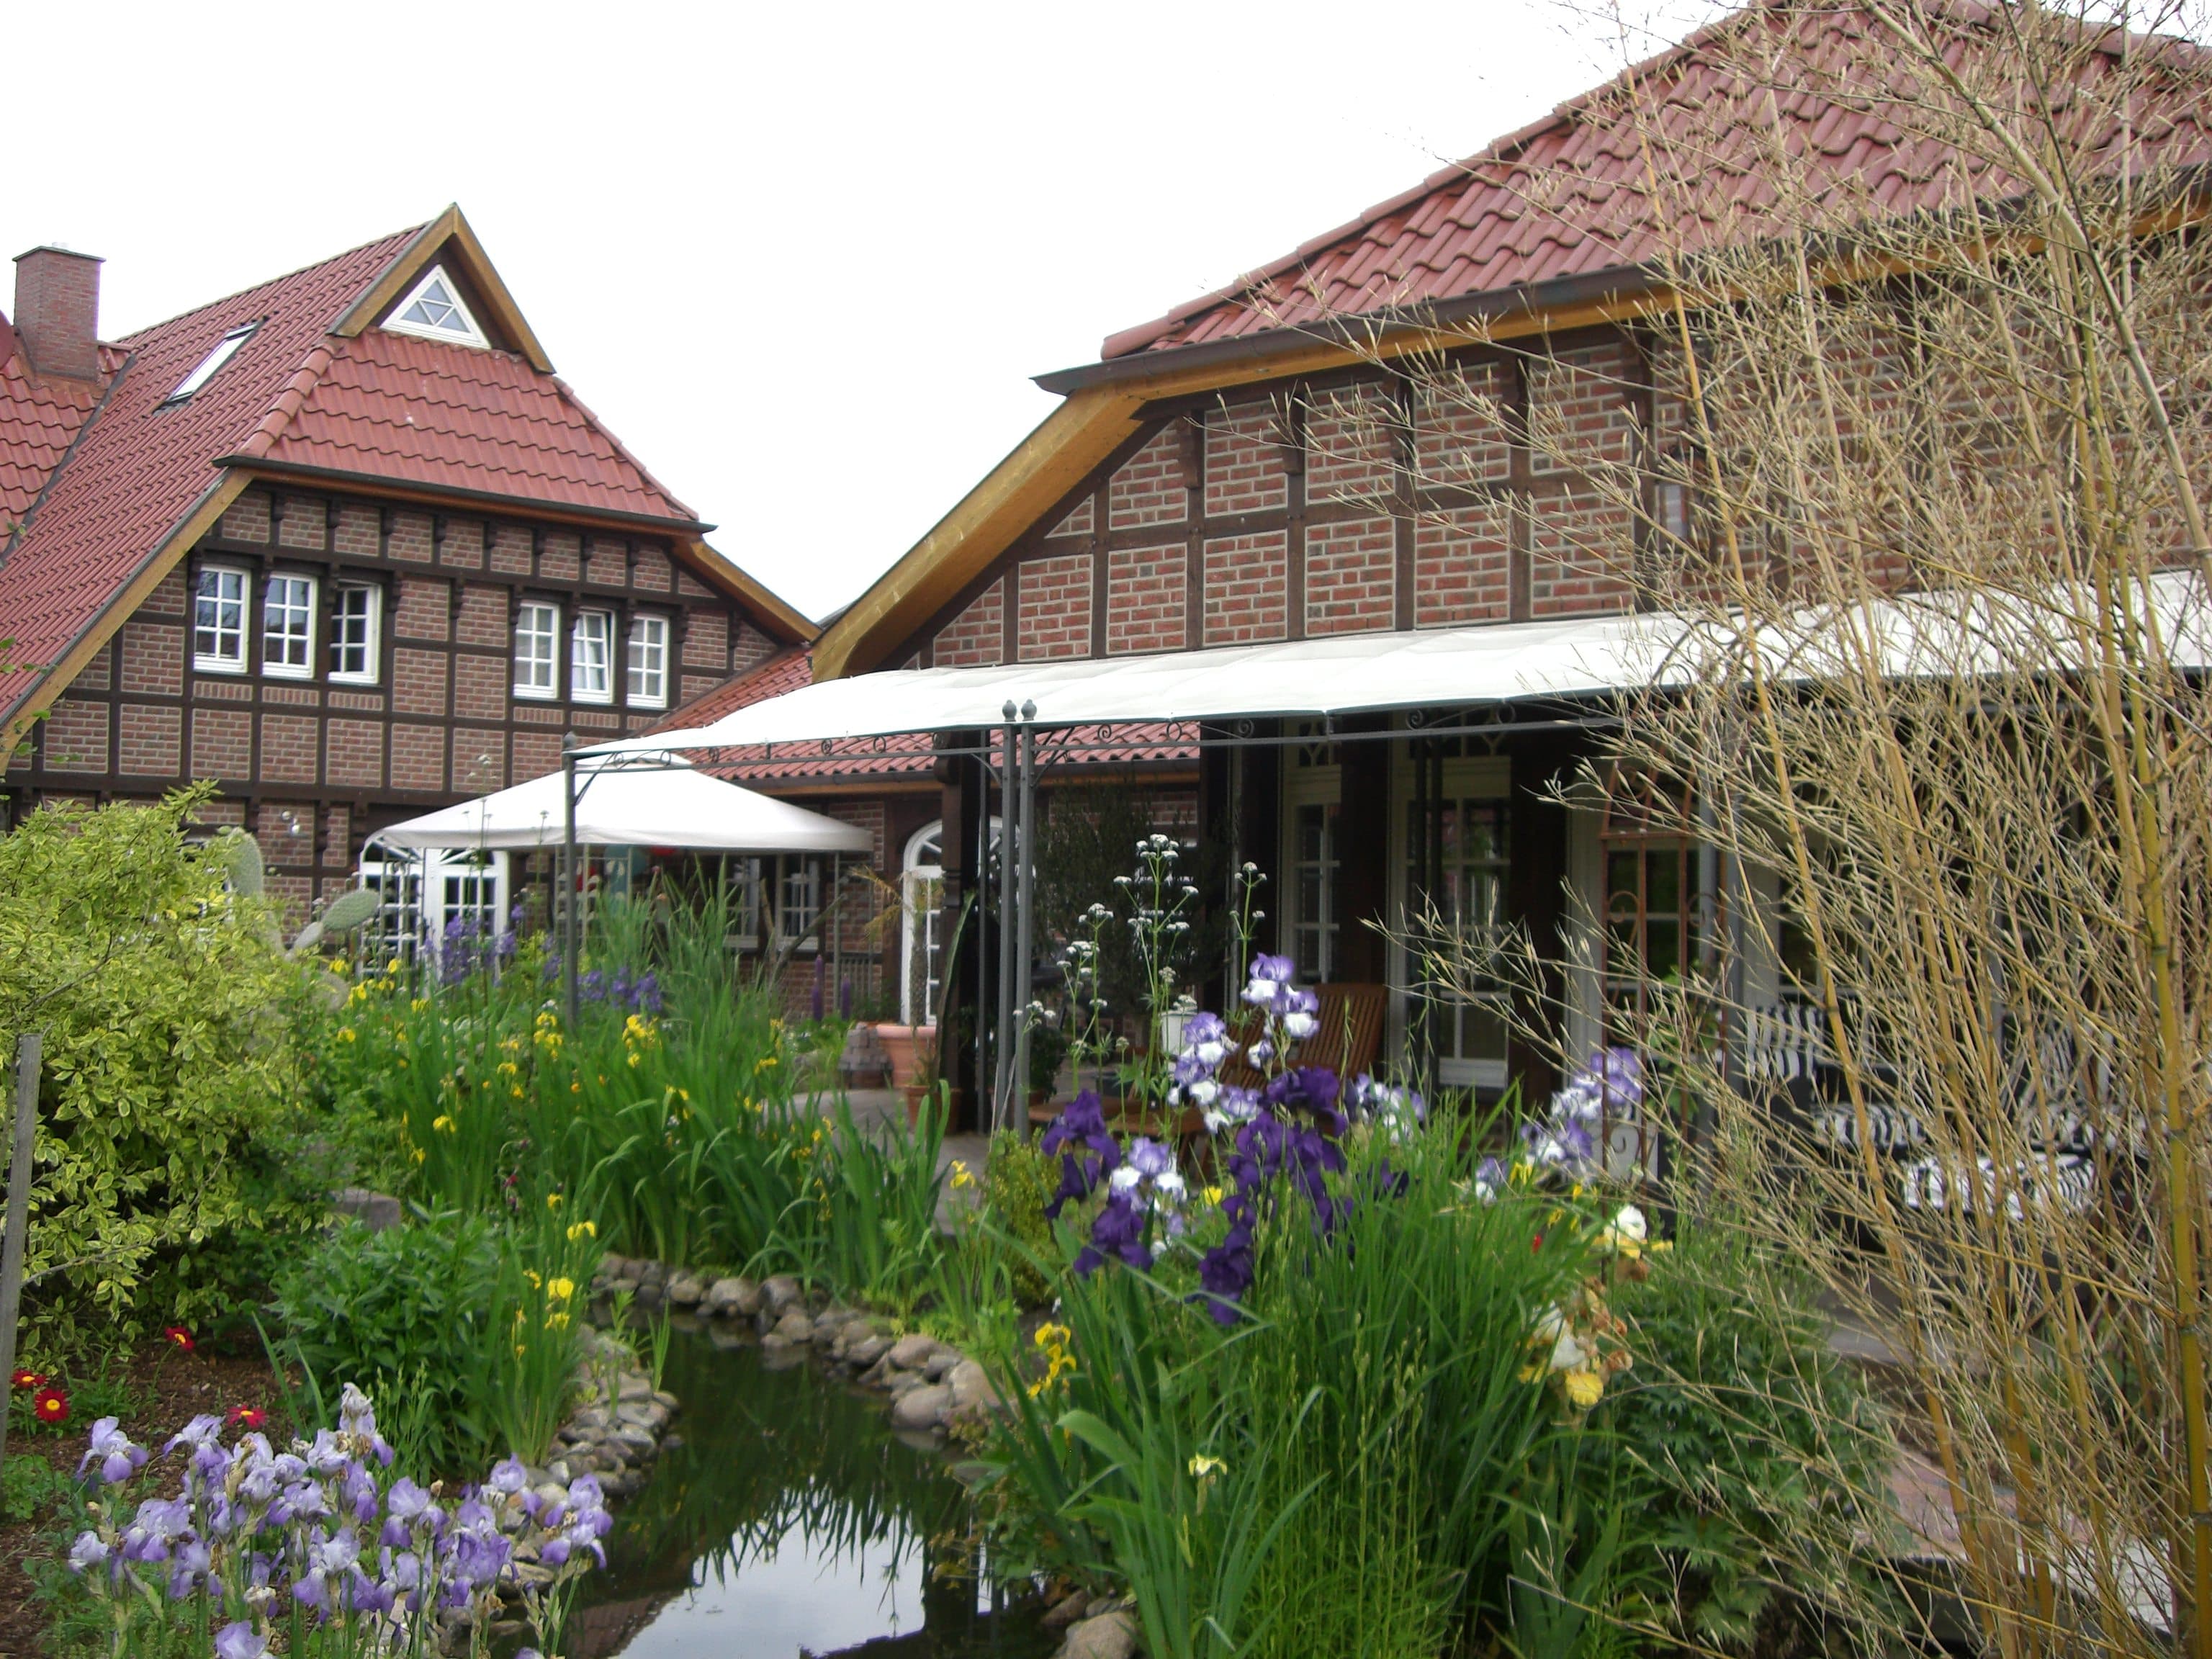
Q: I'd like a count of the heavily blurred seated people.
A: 0